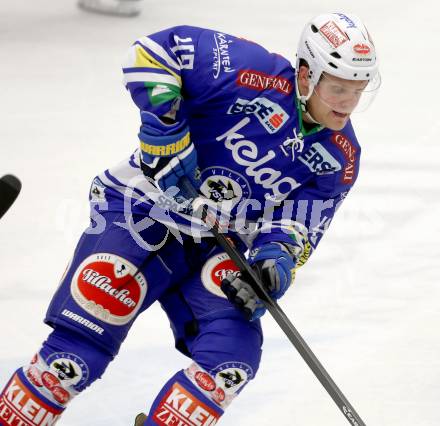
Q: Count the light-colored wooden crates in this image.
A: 0